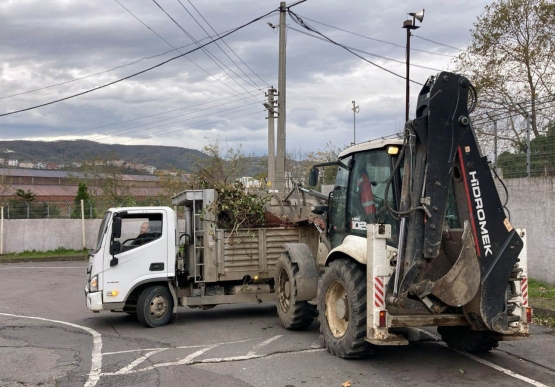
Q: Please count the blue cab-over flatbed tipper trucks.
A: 0